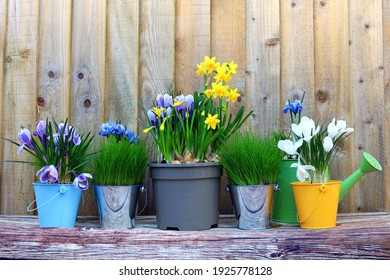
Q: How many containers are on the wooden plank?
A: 6